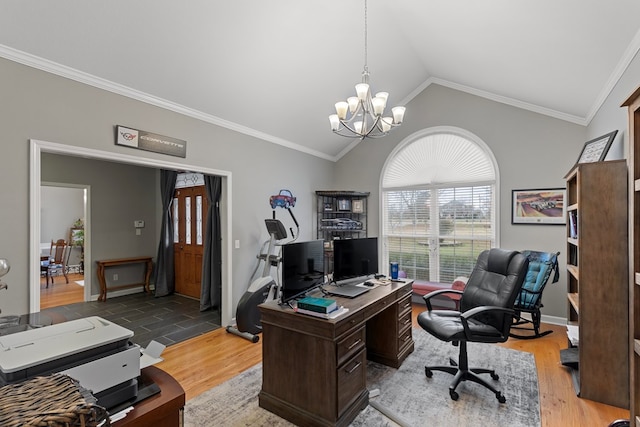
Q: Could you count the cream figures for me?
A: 0